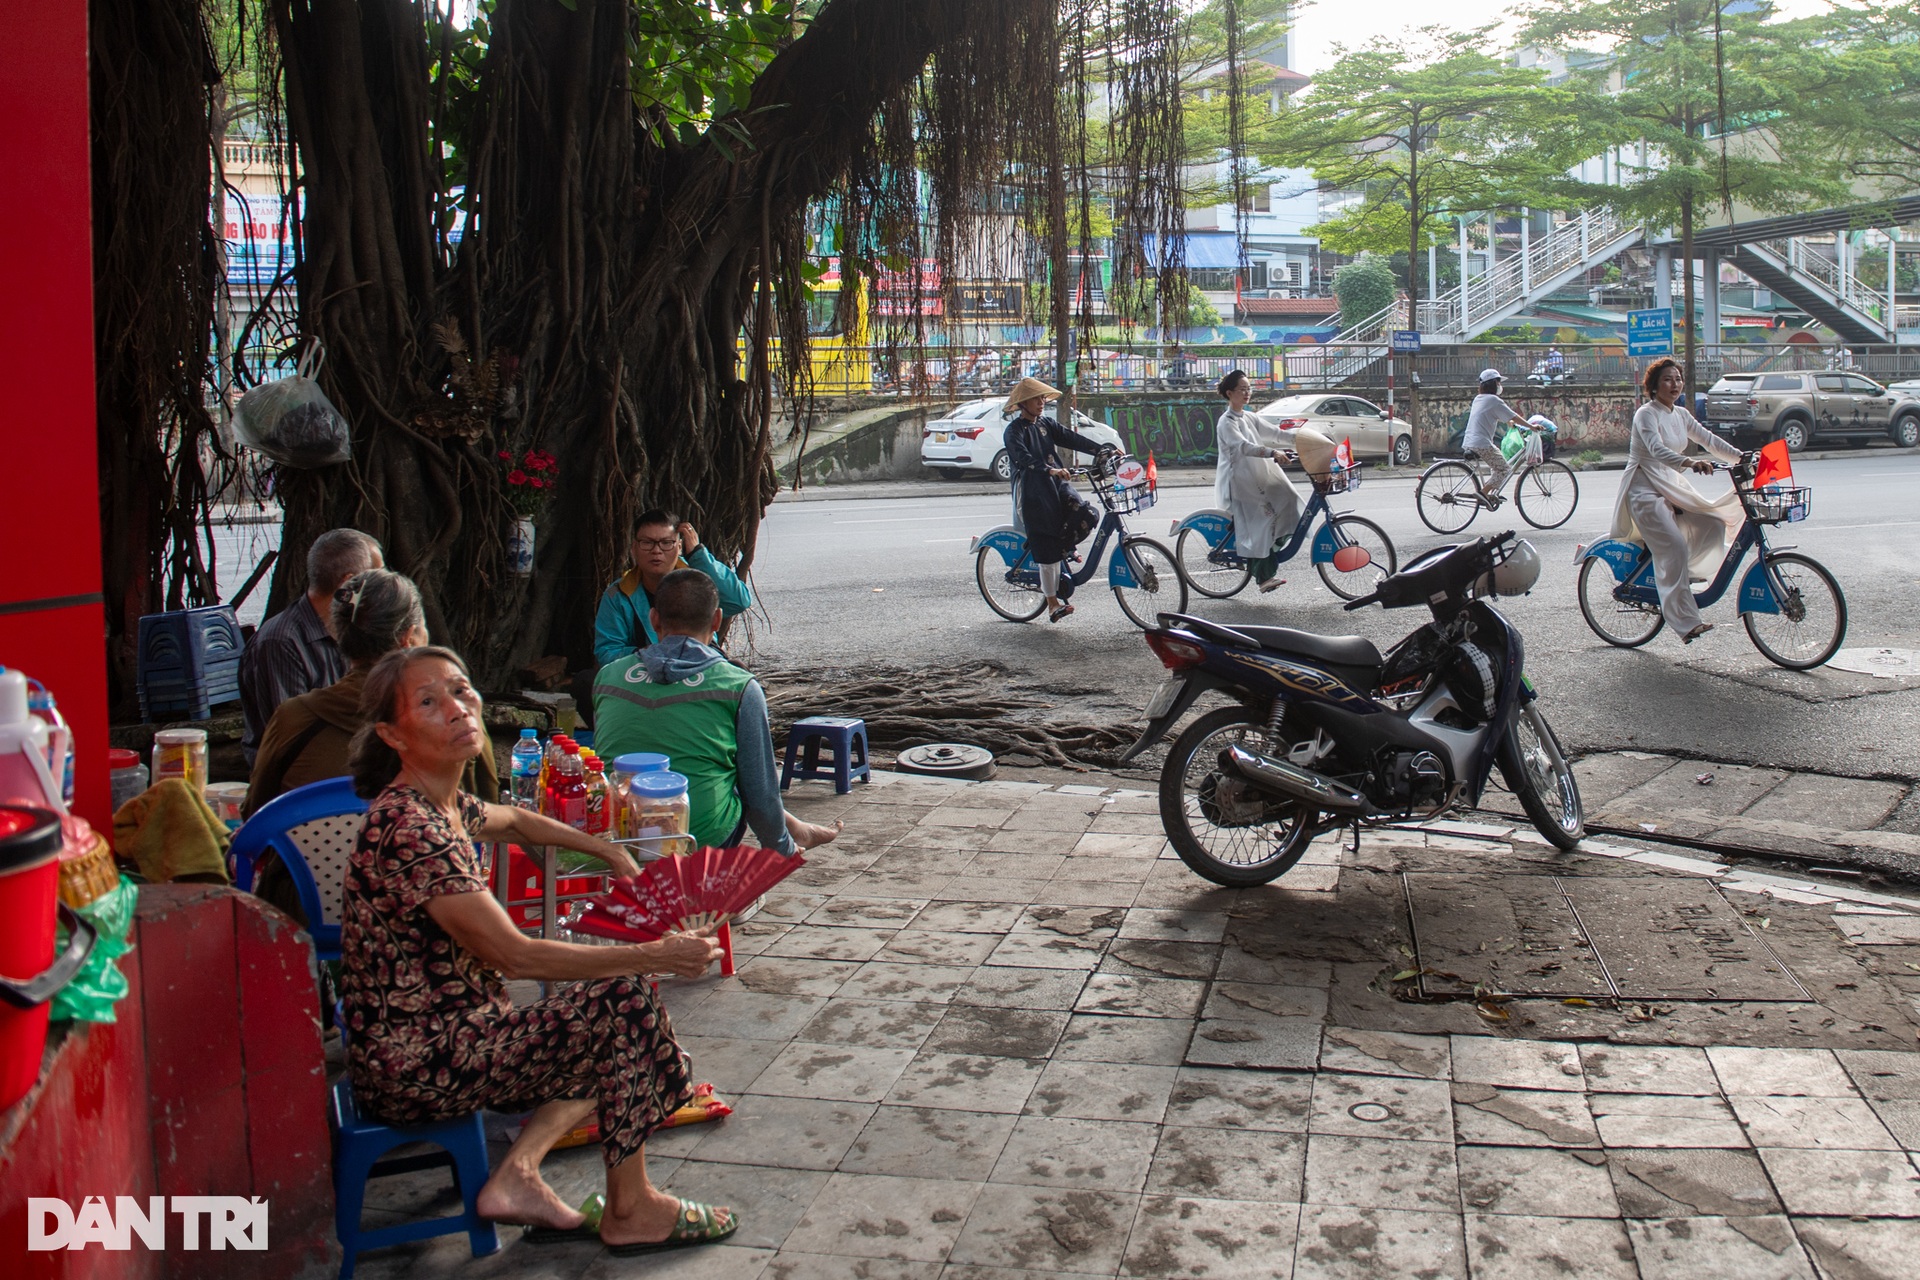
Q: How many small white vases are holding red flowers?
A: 1